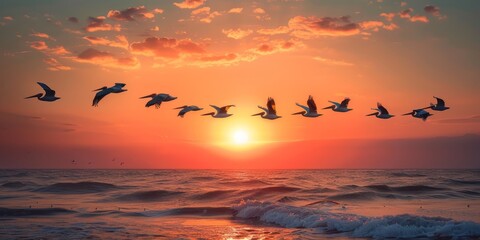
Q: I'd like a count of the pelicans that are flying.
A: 11